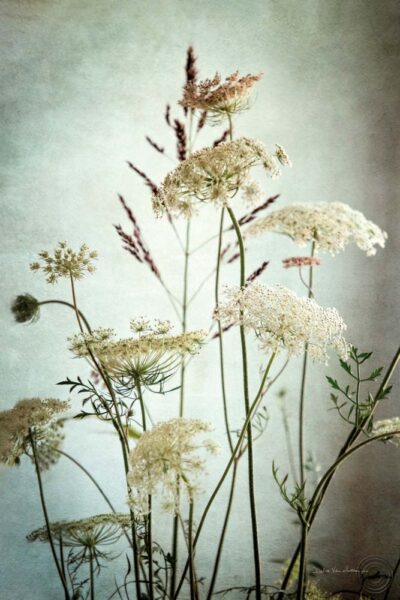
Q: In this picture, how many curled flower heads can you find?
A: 1